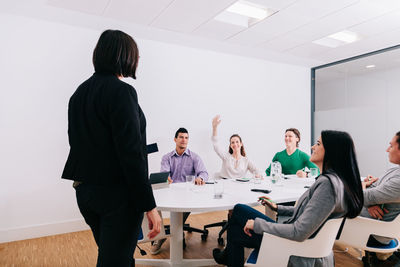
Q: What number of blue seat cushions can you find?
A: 3